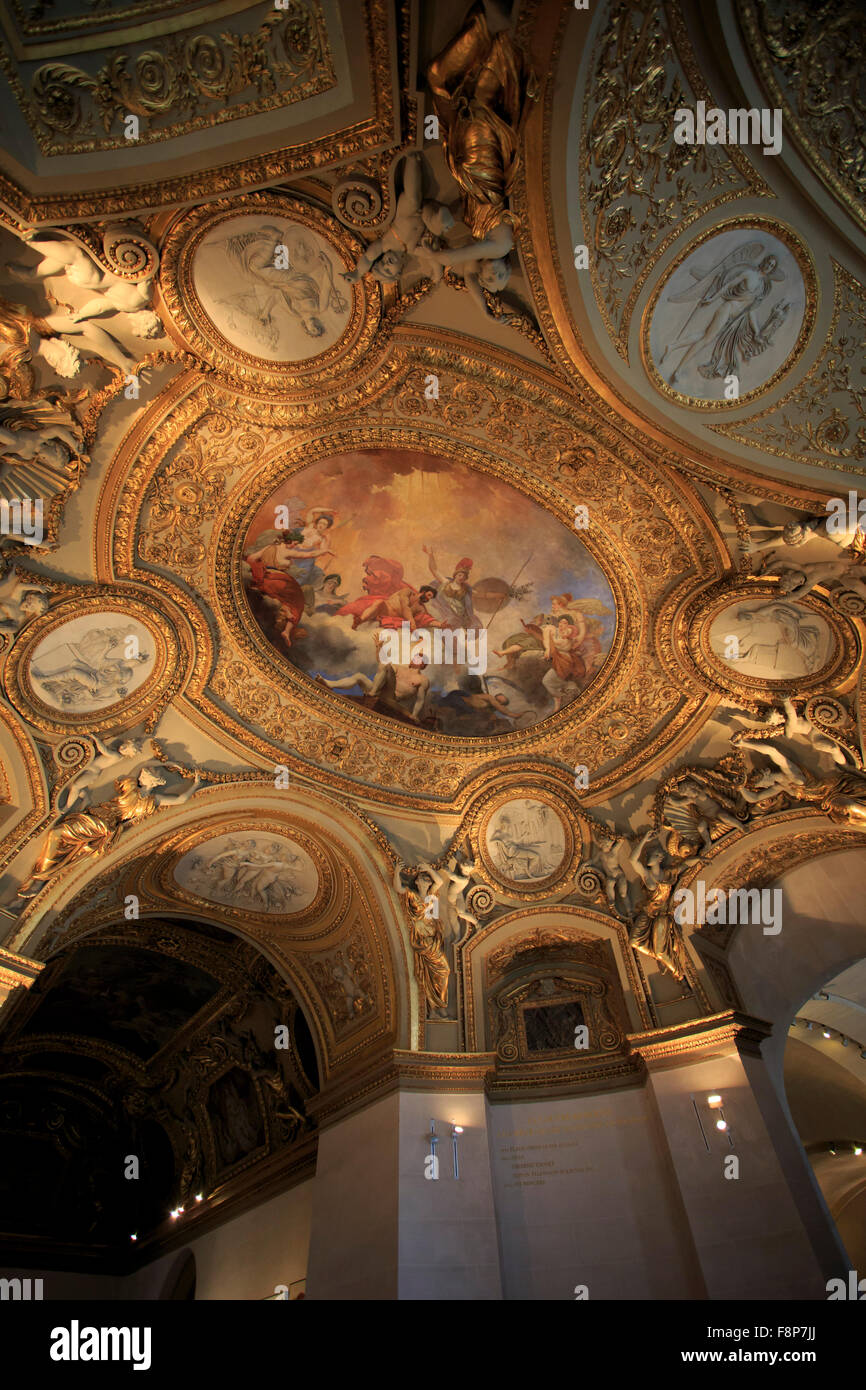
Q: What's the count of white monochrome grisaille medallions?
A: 6